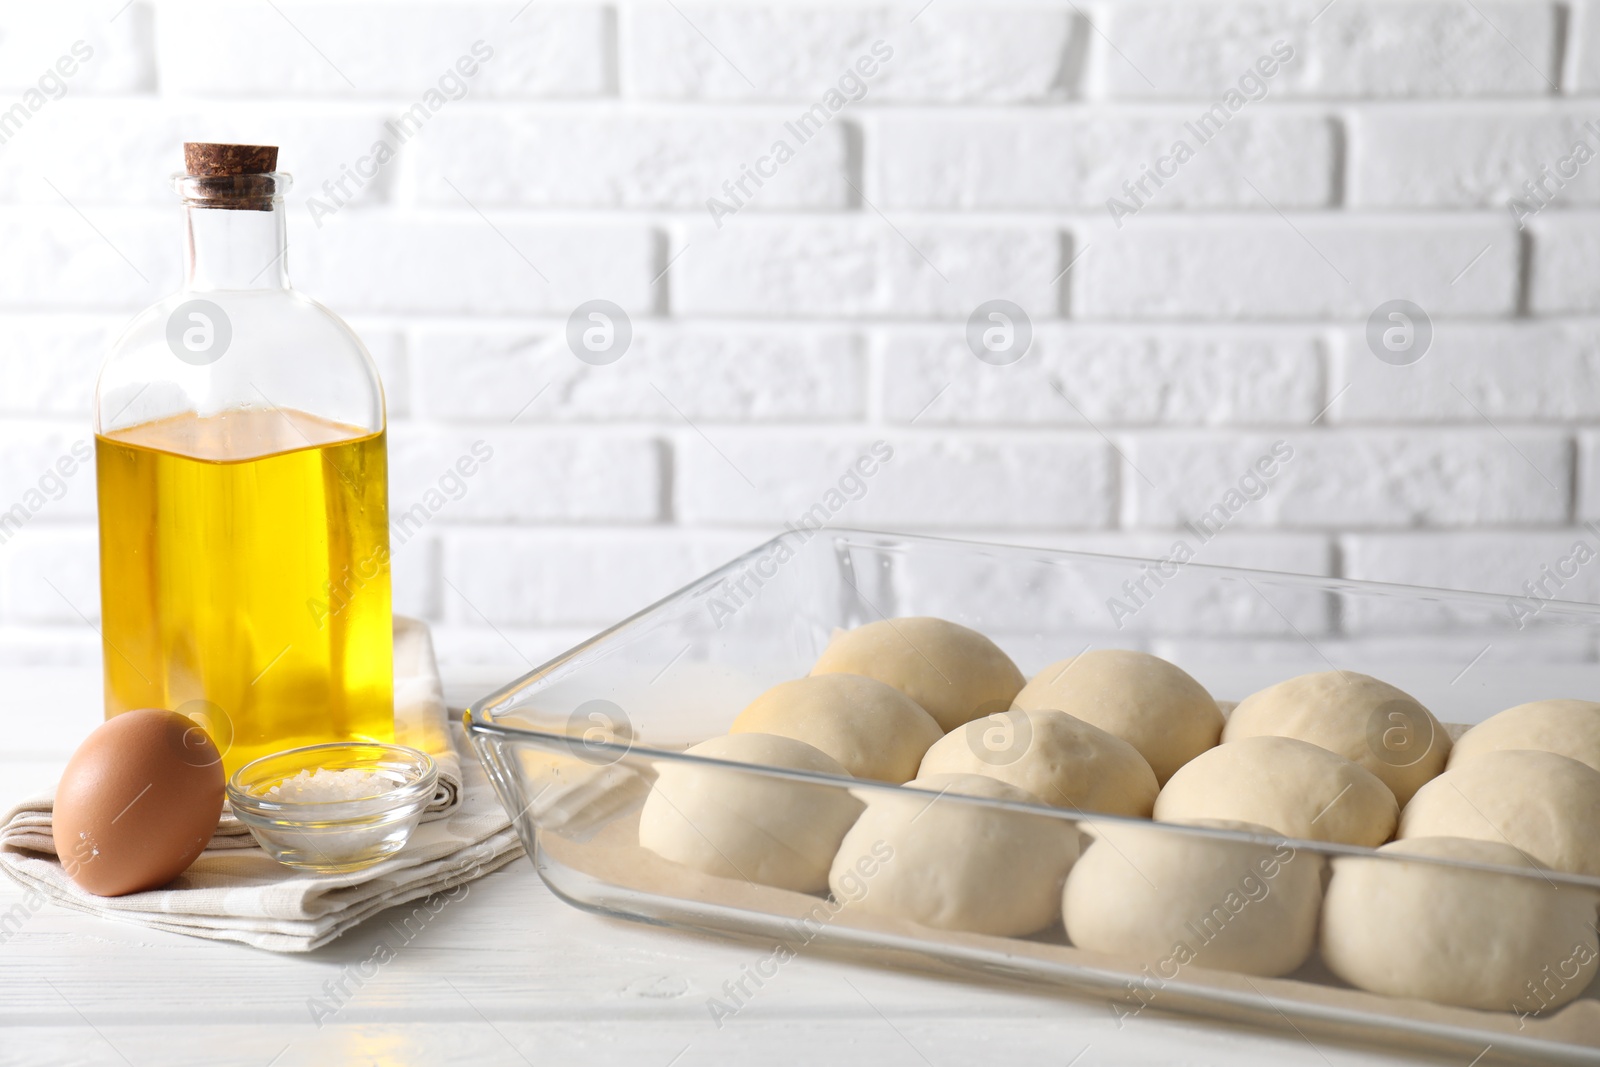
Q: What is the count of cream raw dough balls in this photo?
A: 12